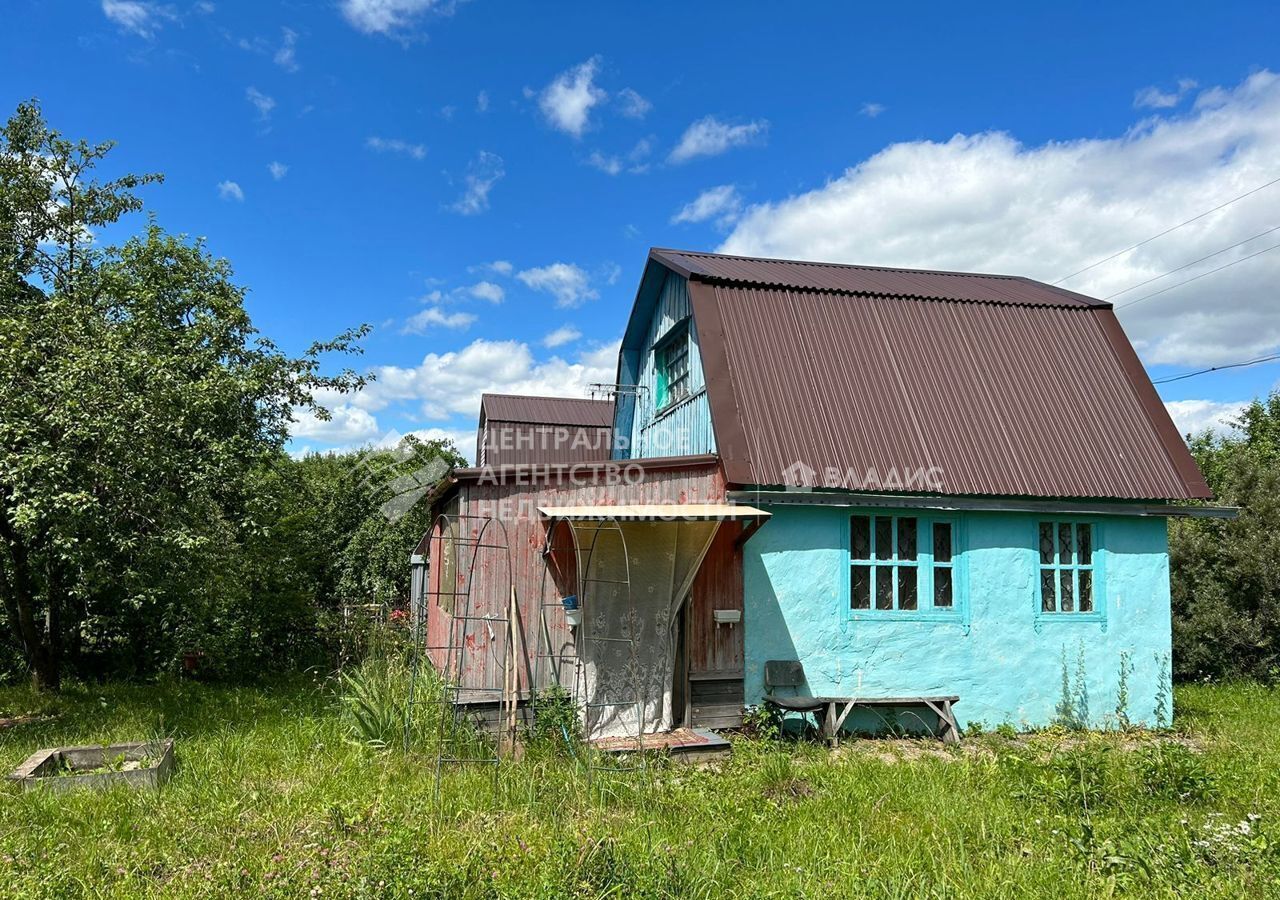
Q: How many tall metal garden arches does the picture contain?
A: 2